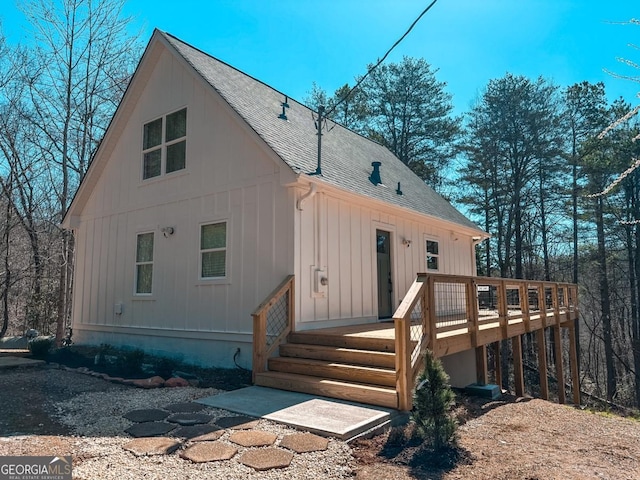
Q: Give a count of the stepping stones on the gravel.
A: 11